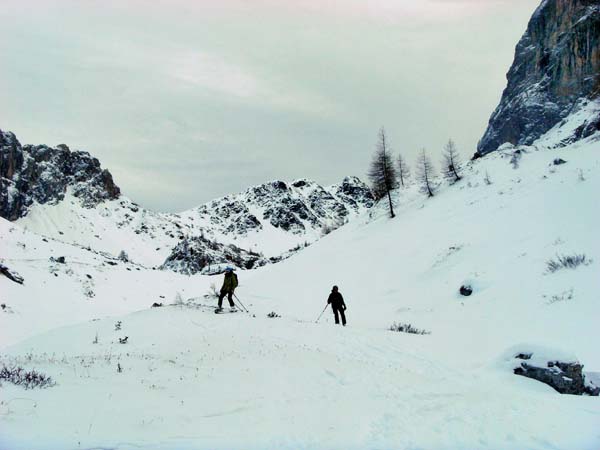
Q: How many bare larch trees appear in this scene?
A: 4